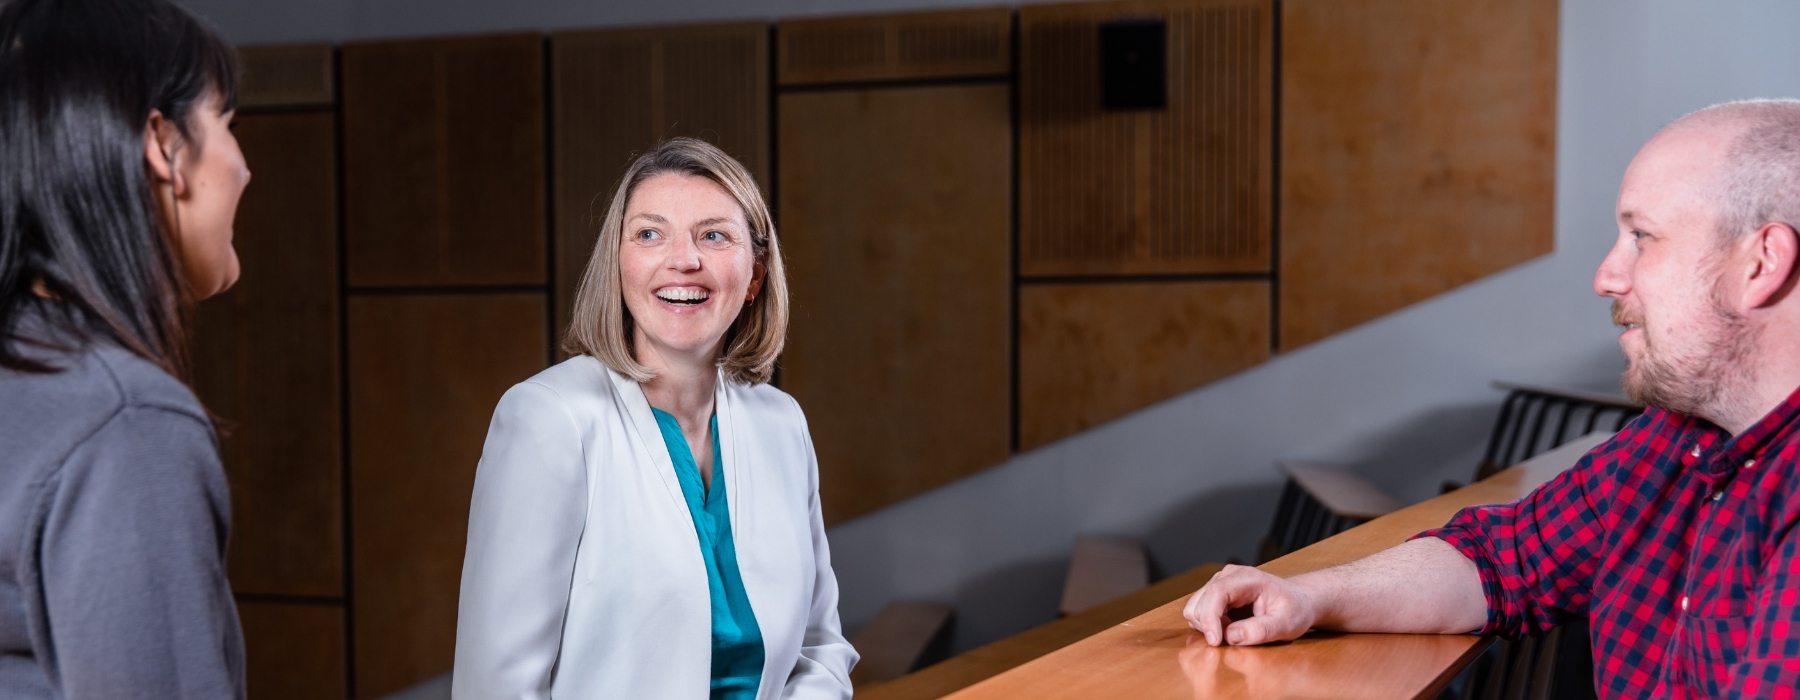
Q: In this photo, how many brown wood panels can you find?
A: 11